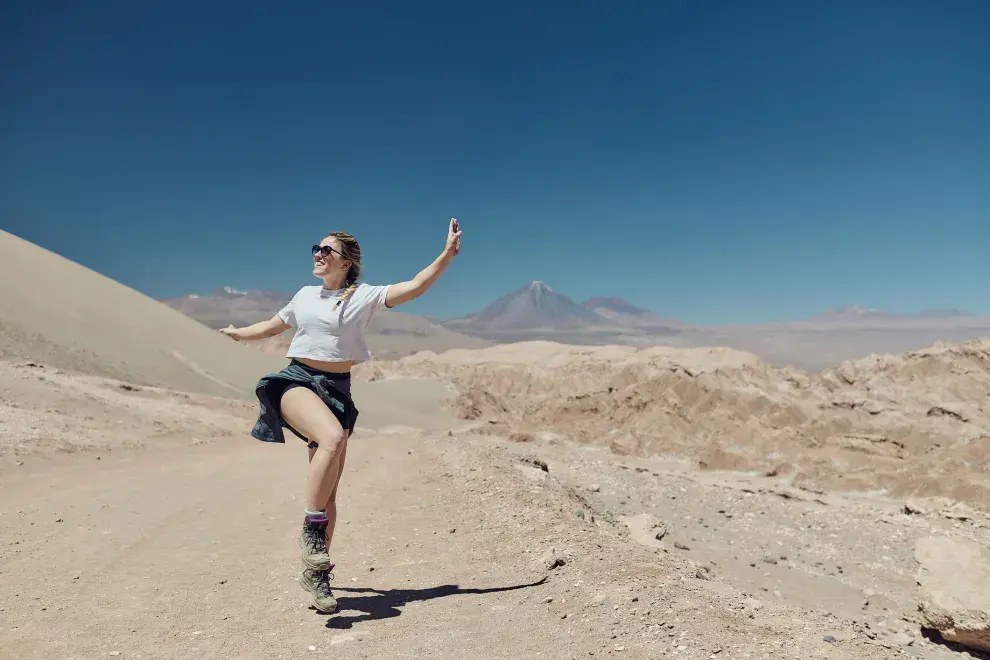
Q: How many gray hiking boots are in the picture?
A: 2